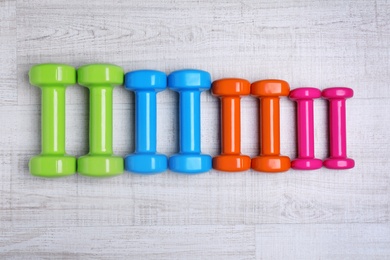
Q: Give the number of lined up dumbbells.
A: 8